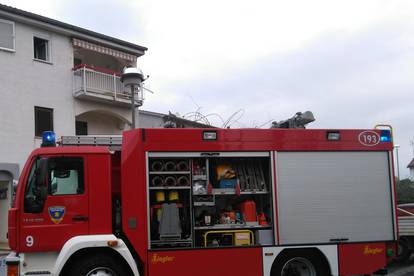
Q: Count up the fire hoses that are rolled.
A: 6